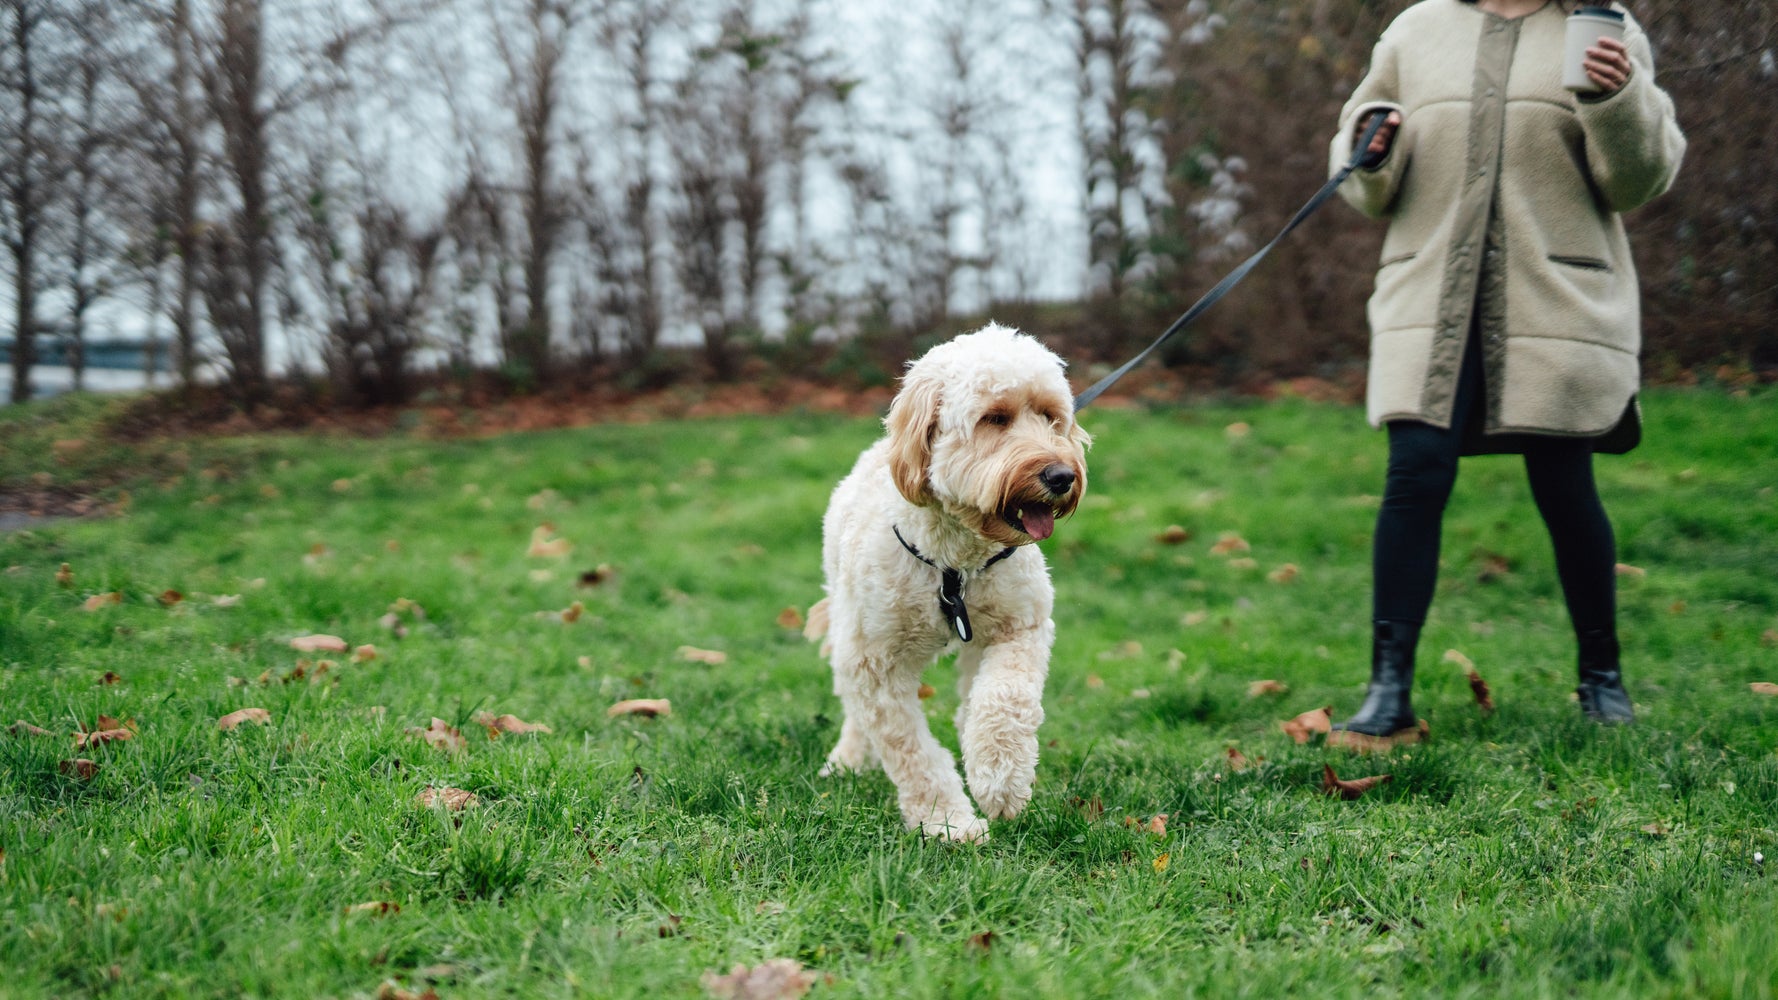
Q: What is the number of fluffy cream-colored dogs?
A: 1